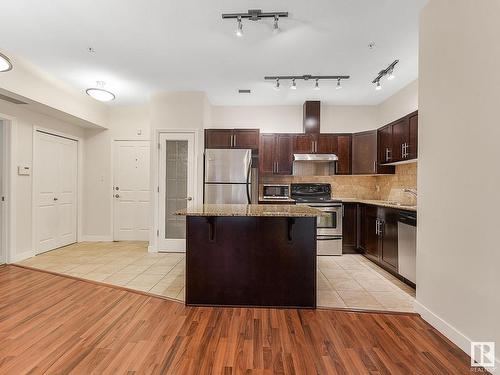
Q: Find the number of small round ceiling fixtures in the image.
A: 2